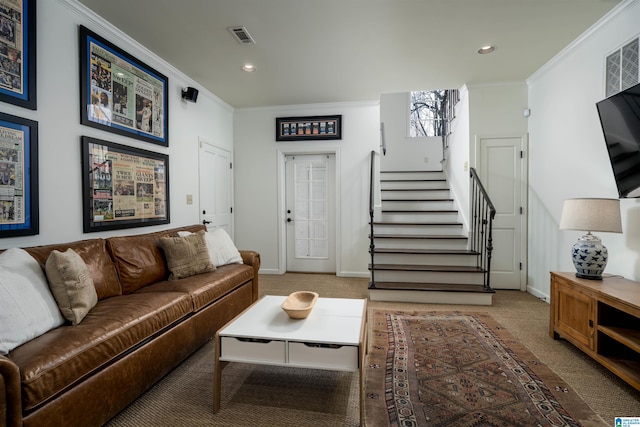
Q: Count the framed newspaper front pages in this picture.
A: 4